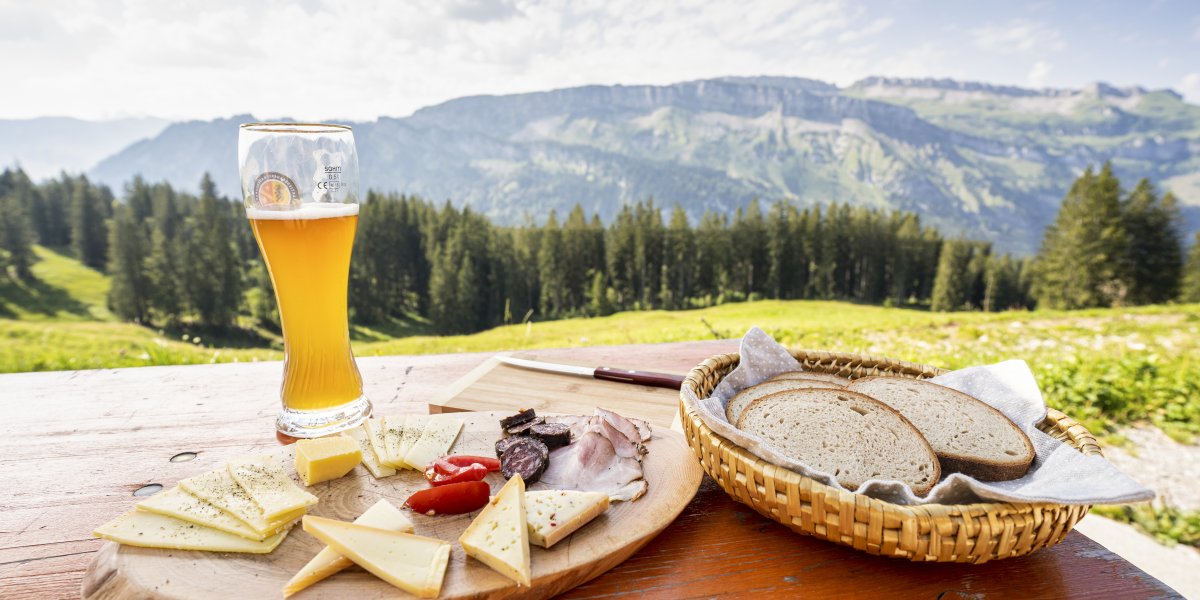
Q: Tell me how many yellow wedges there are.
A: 4